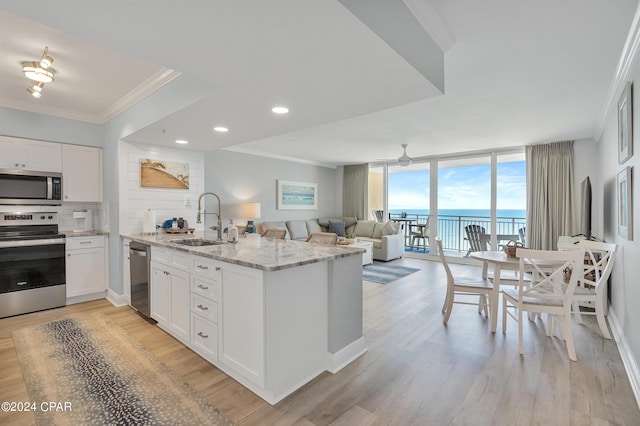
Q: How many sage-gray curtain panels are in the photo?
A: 2